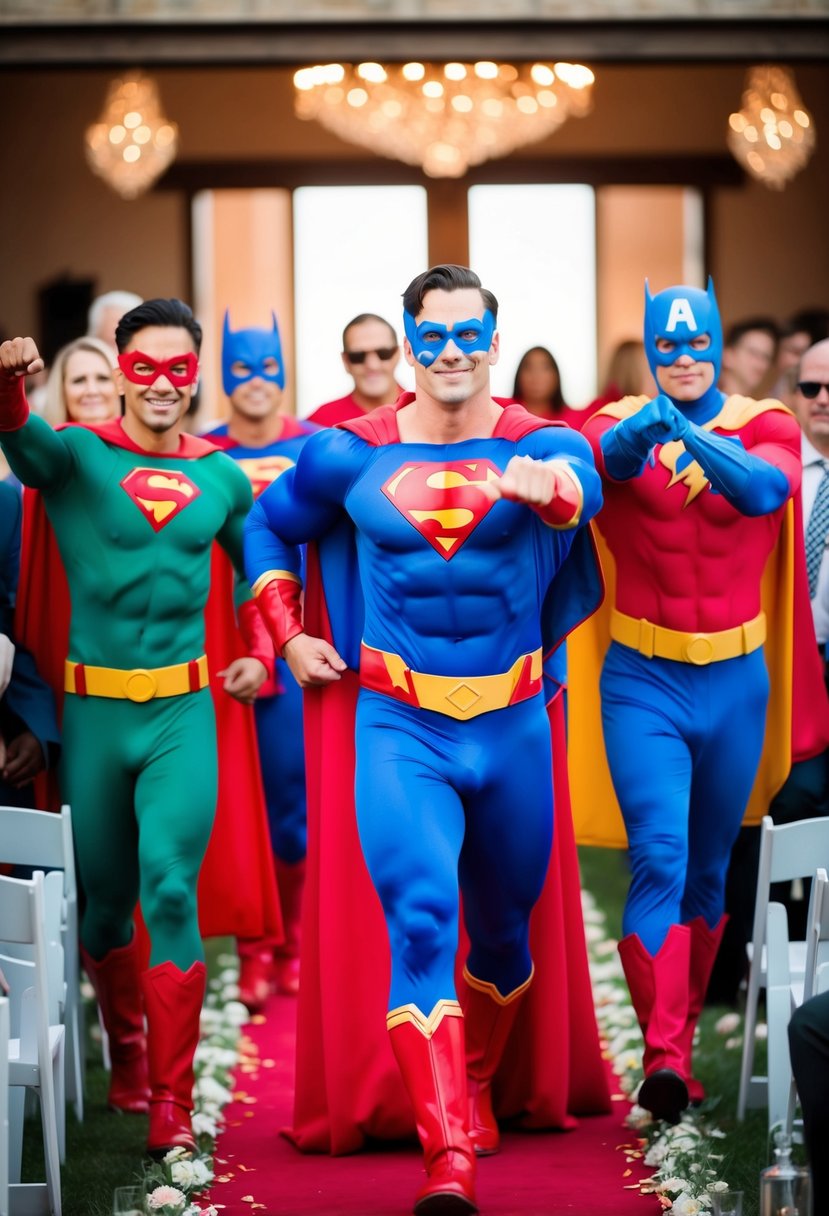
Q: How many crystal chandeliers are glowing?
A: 3